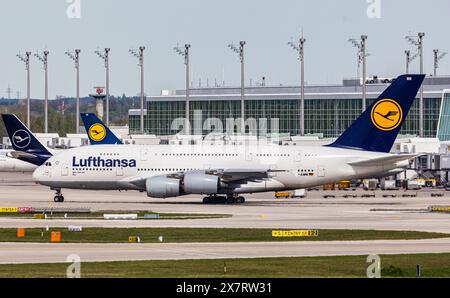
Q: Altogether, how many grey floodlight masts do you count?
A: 12